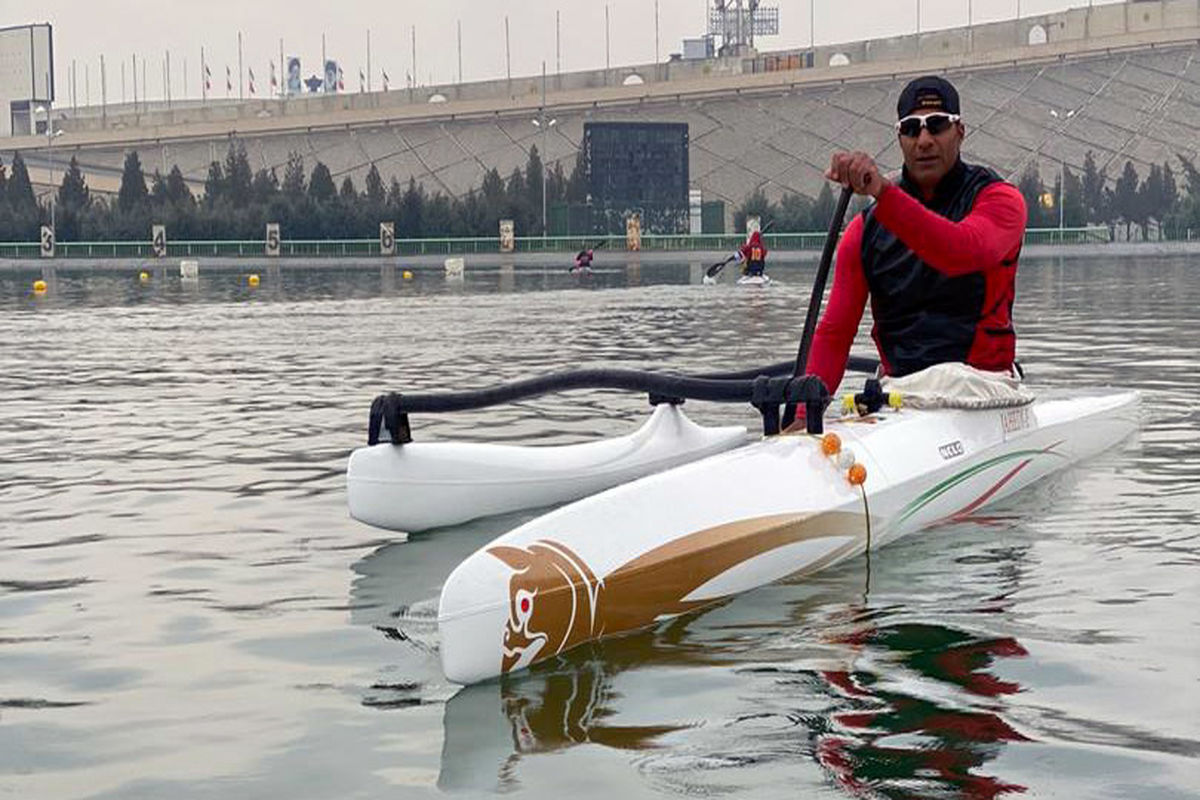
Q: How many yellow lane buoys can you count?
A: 4